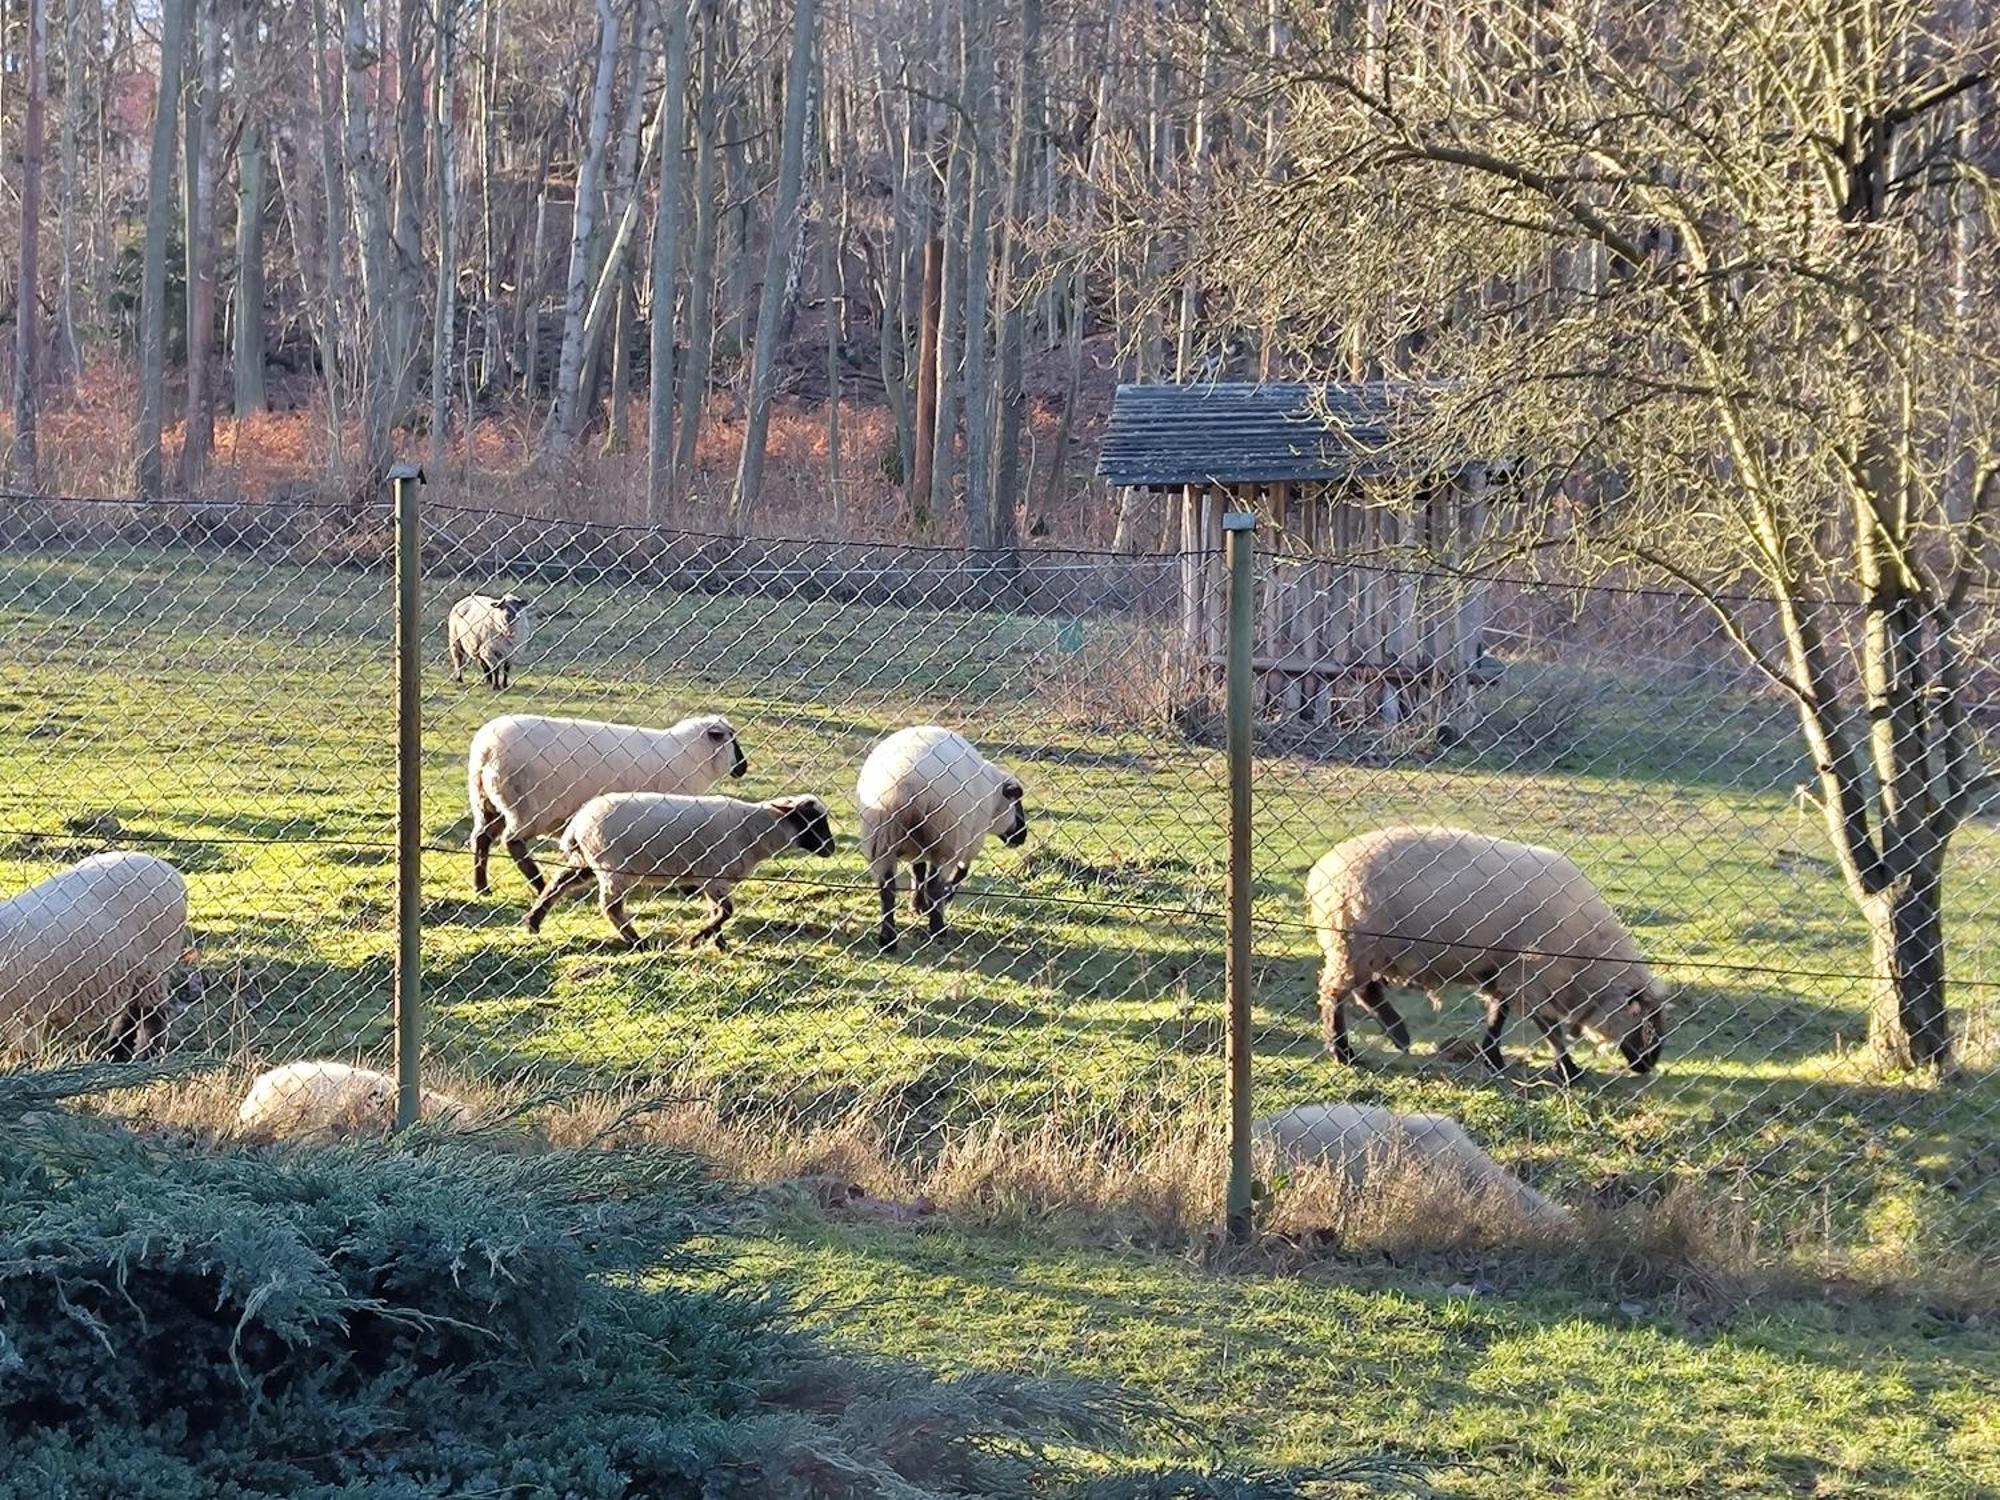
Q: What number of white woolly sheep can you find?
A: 8